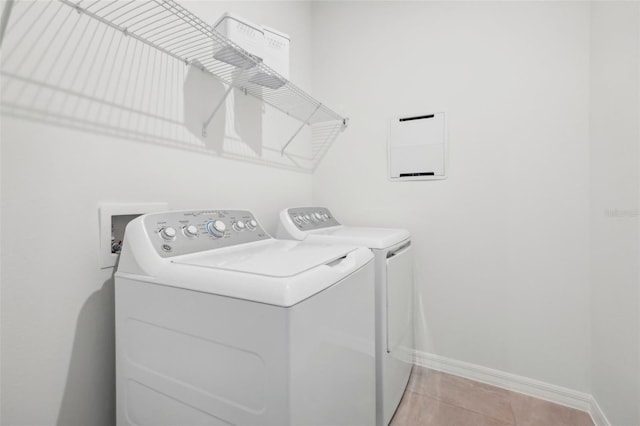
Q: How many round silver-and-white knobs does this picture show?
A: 9